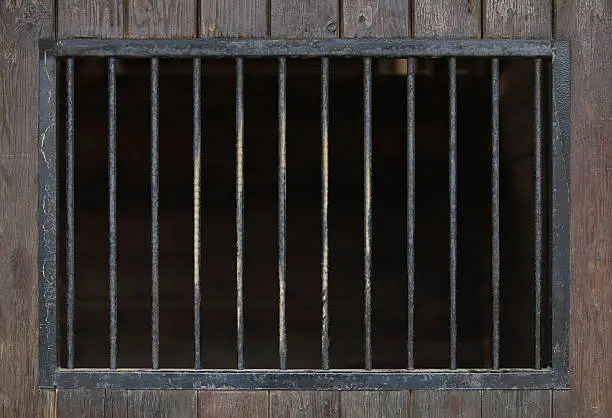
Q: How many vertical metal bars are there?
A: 12